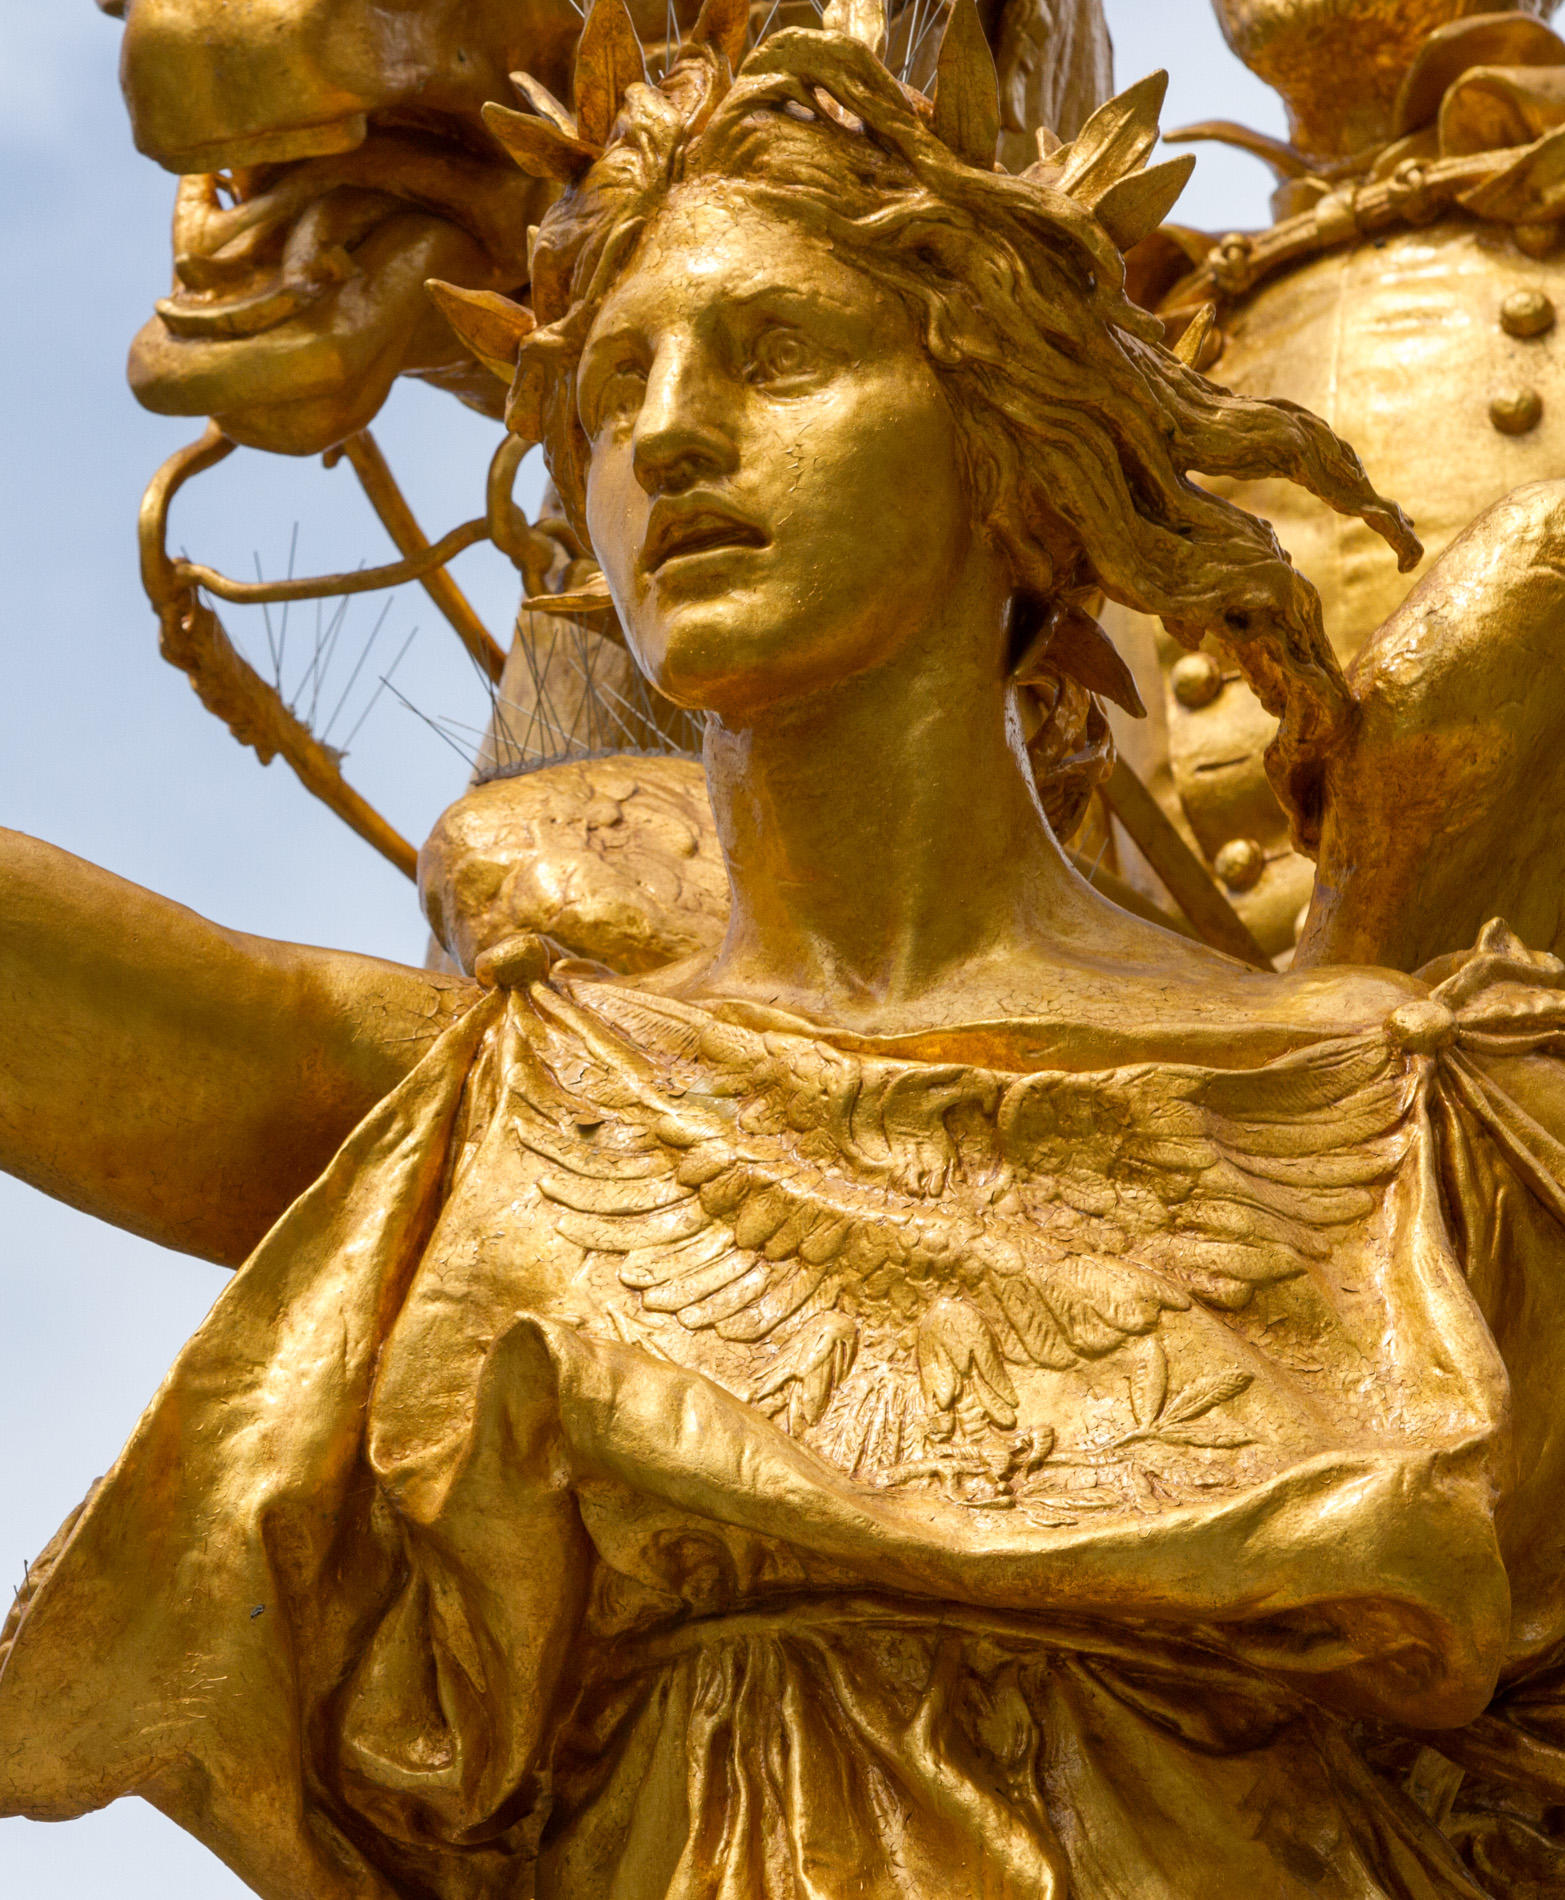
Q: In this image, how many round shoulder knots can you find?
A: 2